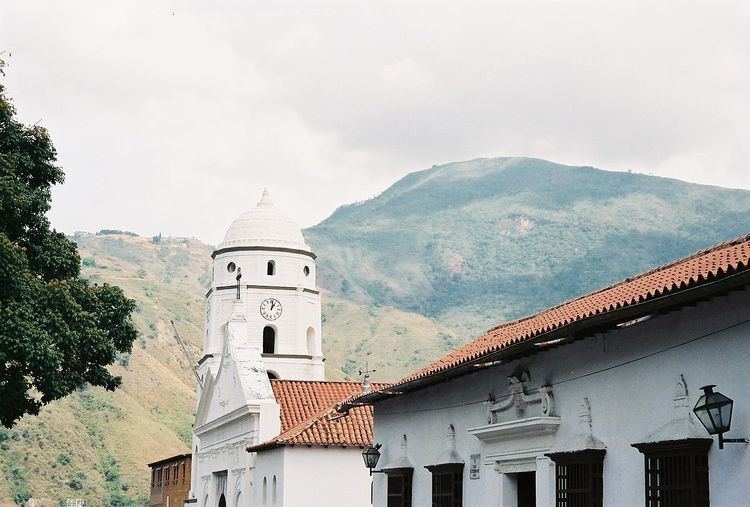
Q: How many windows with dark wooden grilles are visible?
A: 4